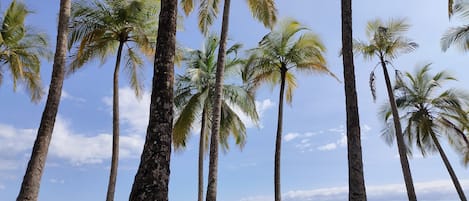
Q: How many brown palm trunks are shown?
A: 9